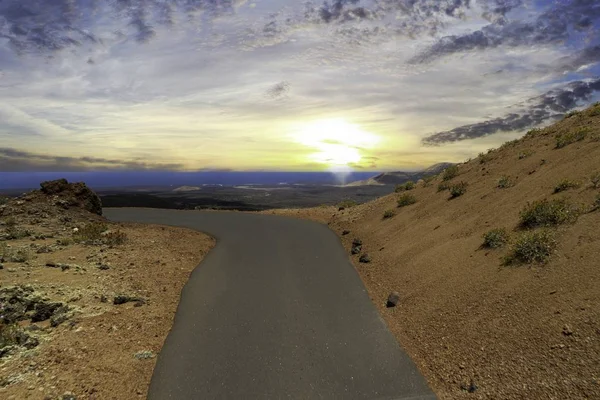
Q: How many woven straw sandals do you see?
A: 0